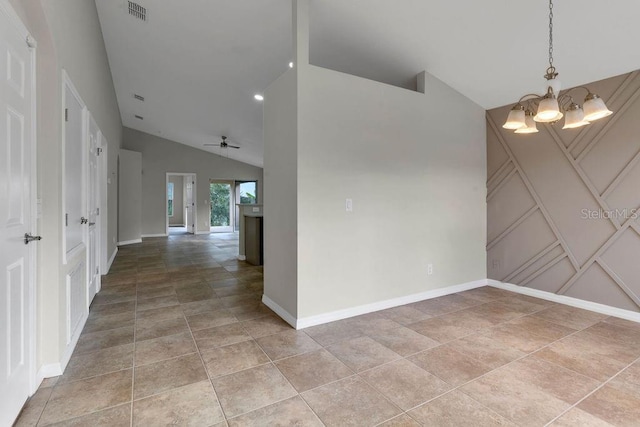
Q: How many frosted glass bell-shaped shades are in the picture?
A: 5